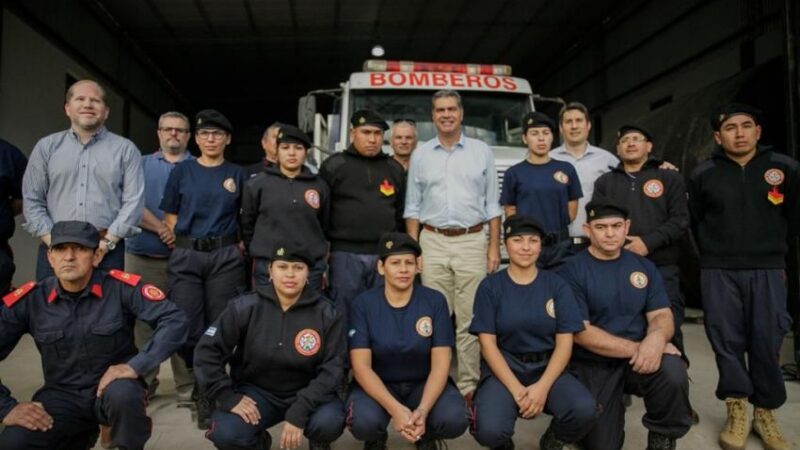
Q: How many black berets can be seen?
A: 10